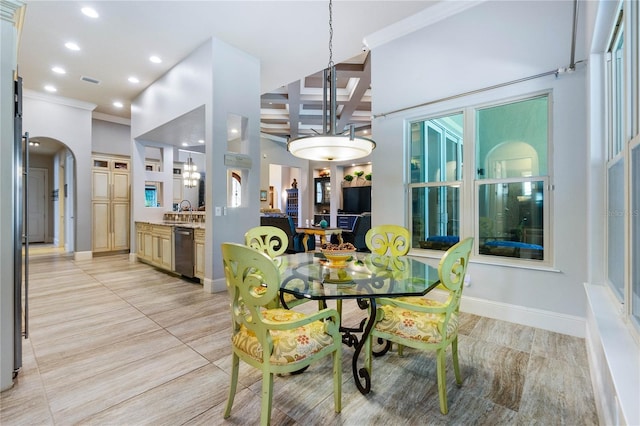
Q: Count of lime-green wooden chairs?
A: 4